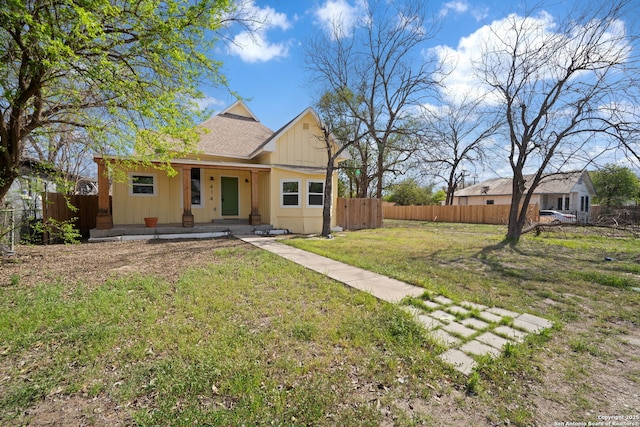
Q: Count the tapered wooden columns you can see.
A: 3